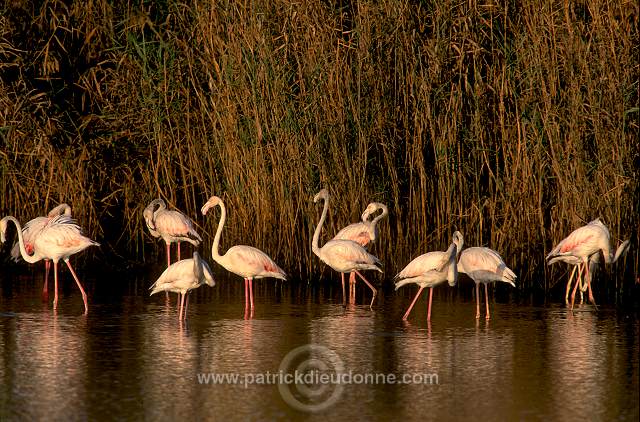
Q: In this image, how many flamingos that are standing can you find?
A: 11